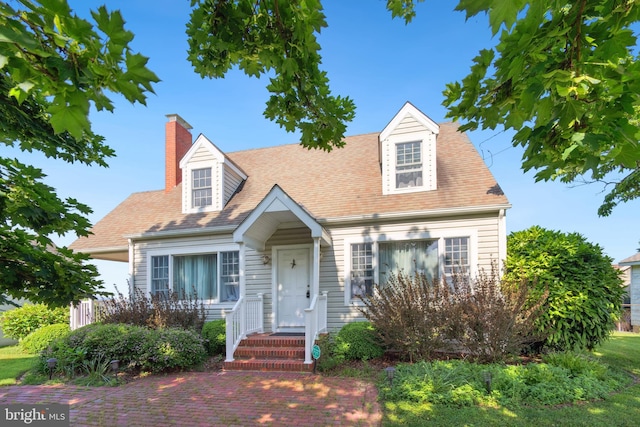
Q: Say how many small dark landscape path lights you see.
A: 4